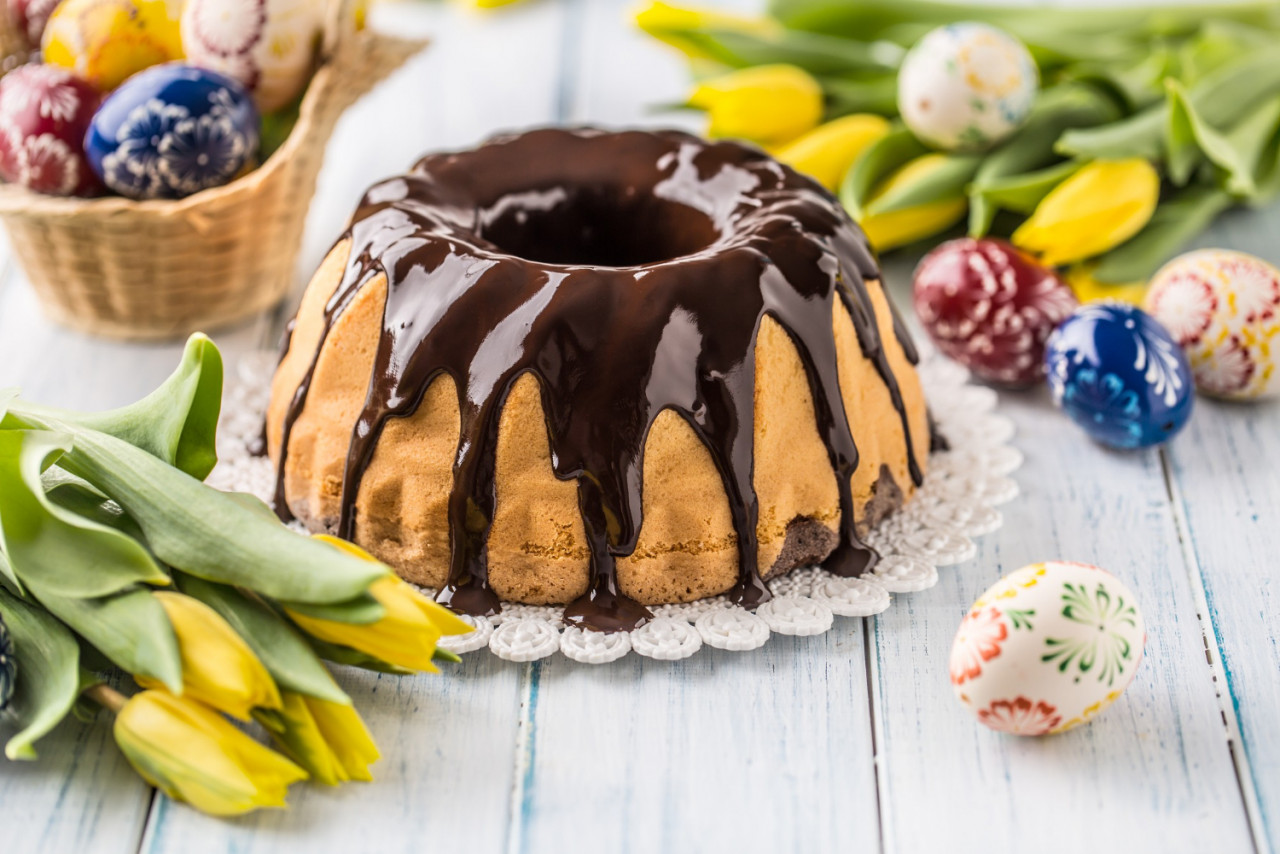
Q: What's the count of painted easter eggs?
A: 11